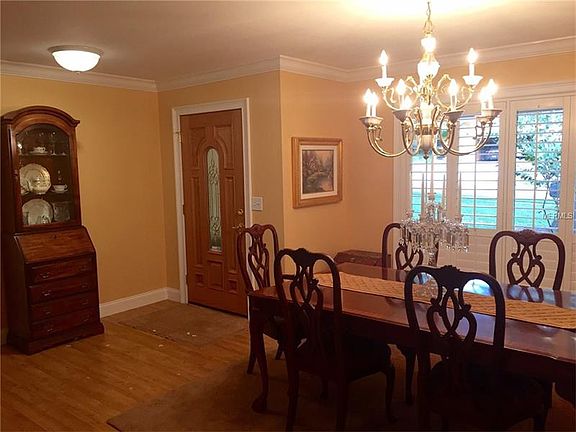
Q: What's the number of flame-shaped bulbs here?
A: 9